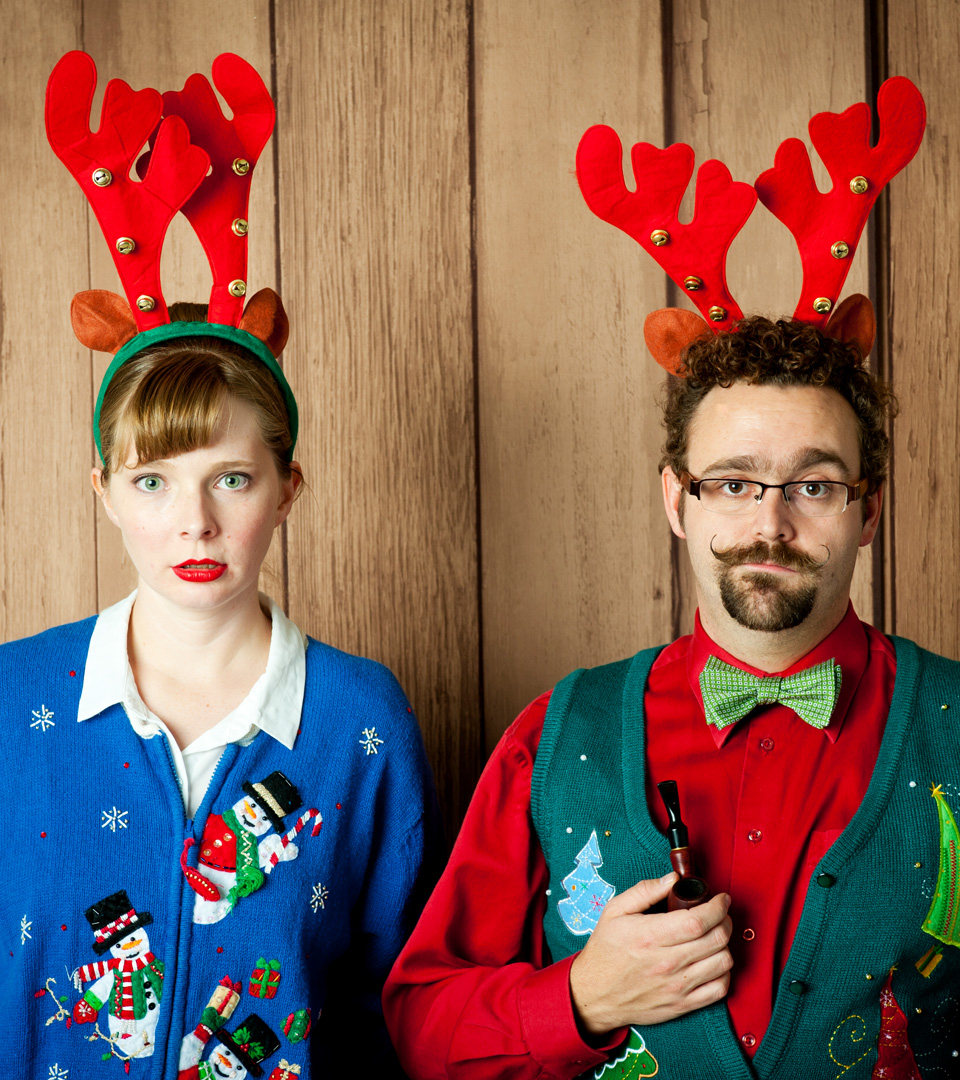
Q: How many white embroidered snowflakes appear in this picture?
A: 6